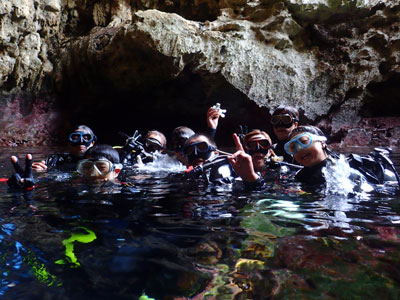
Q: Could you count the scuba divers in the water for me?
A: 8